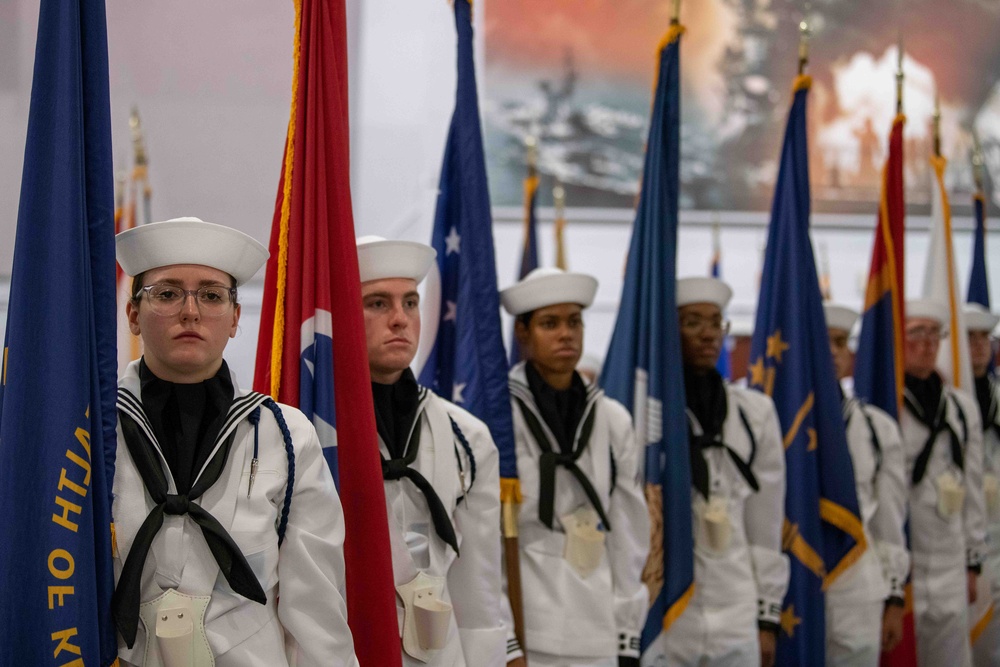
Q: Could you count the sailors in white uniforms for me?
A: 7